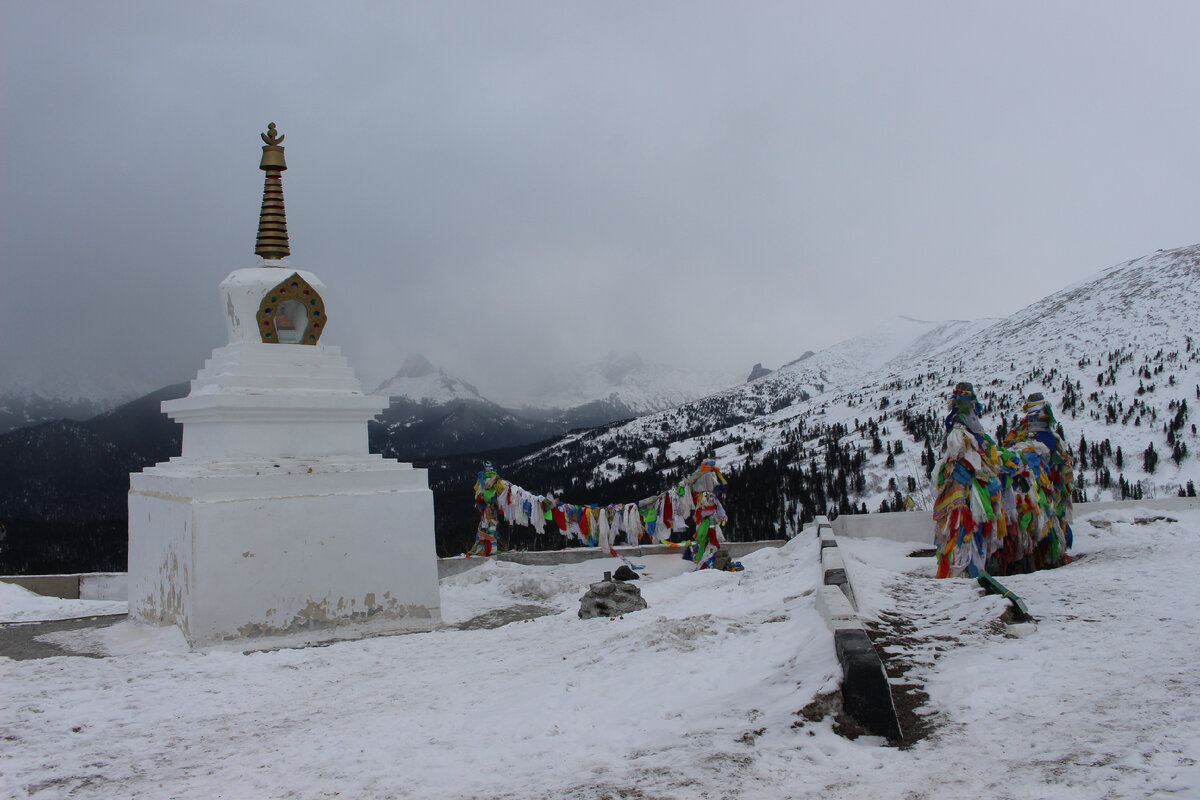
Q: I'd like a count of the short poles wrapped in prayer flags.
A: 4